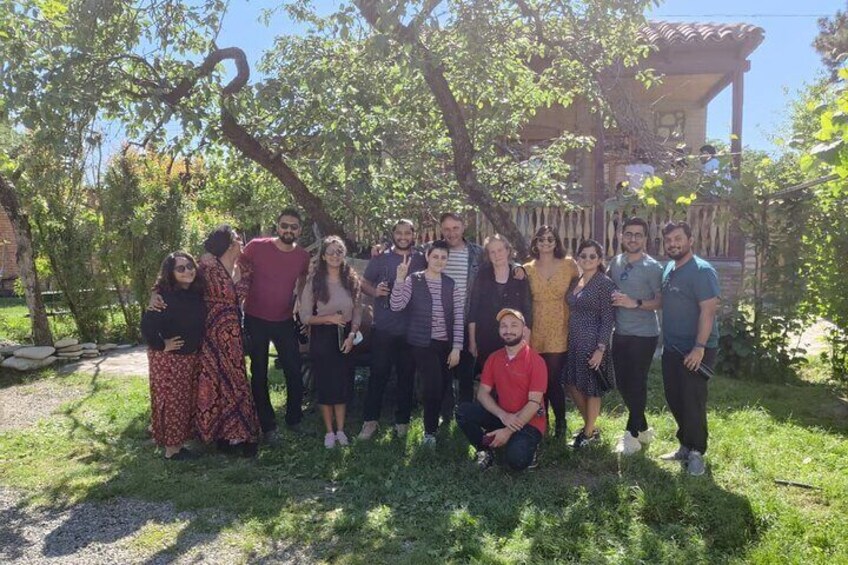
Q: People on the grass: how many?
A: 13